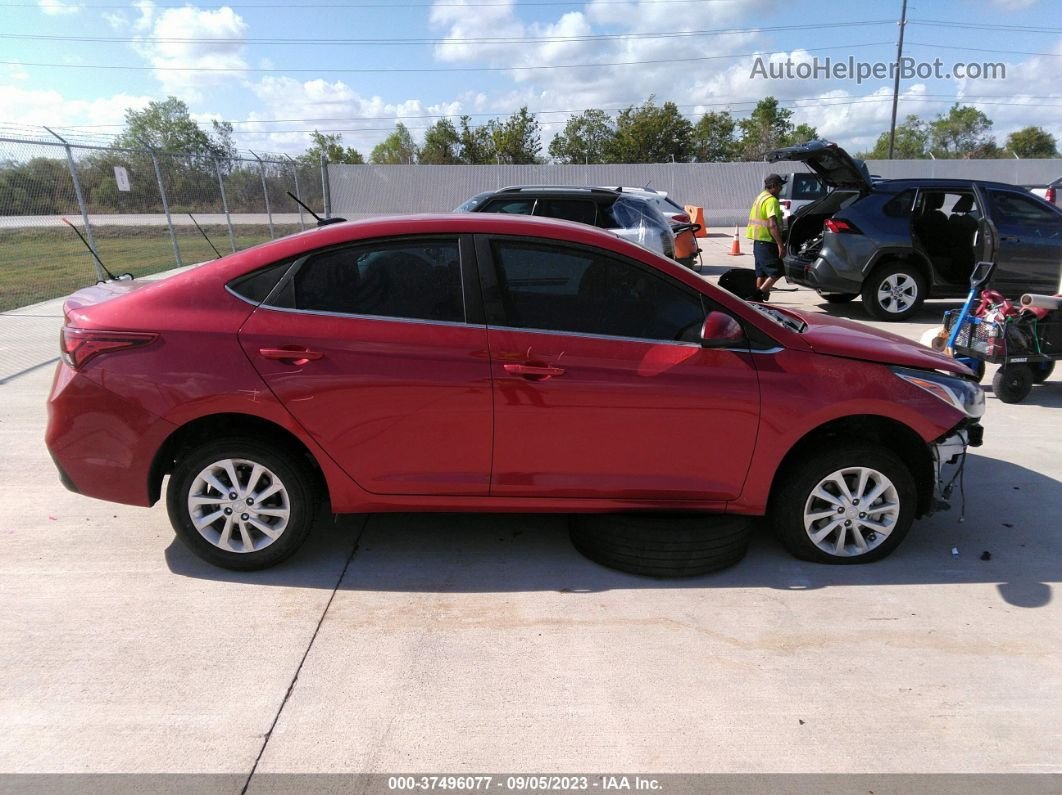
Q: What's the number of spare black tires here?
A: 1